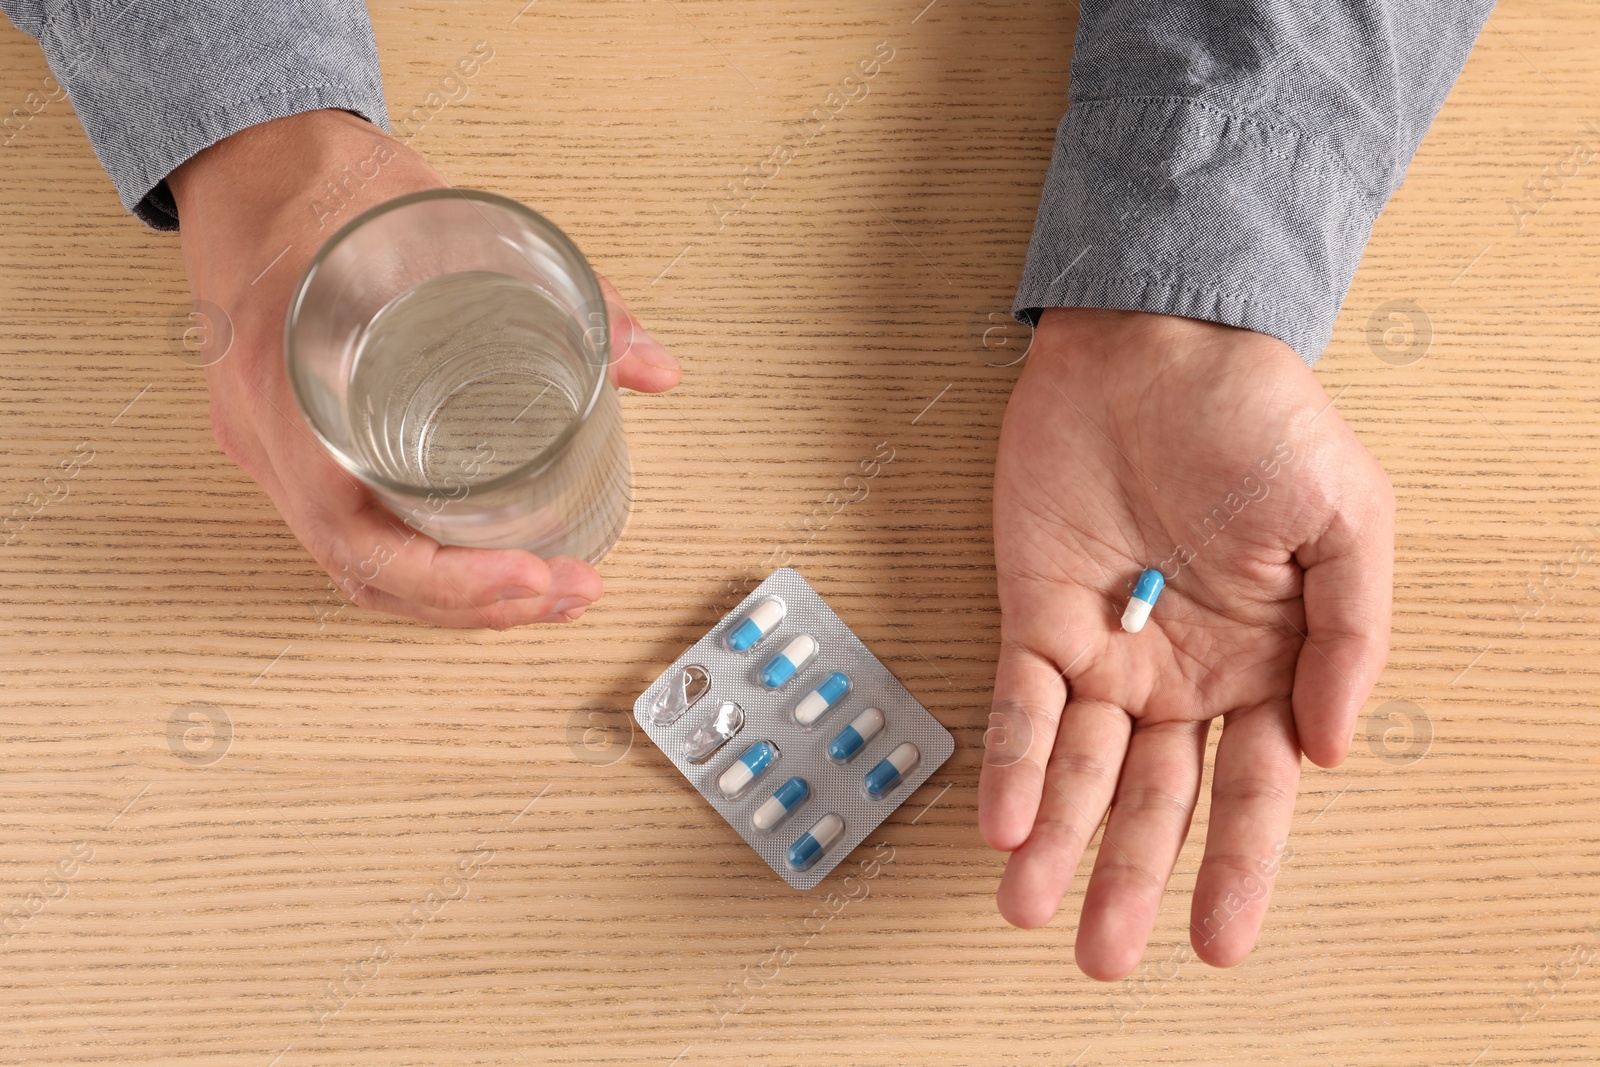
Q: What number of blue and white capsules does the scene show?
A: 9